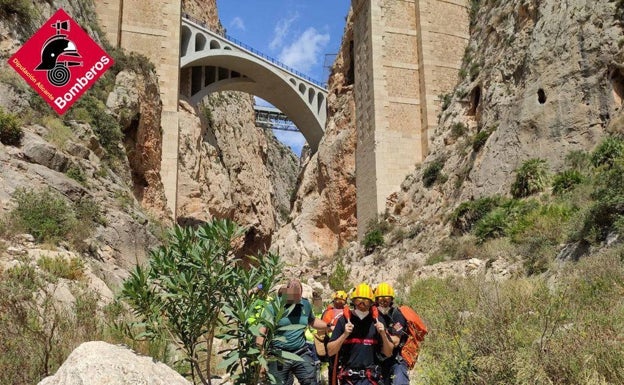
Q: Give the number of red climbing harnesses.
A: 1